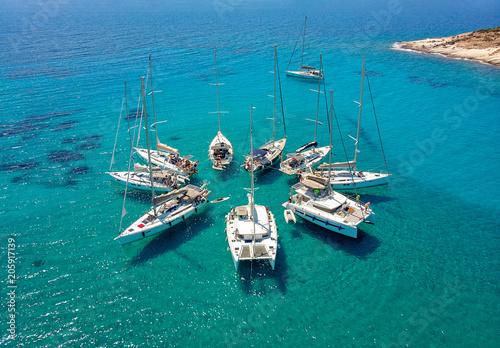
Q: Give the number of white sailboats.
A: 10